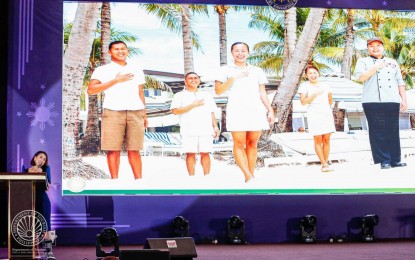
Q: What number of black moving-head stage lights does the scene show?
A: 5